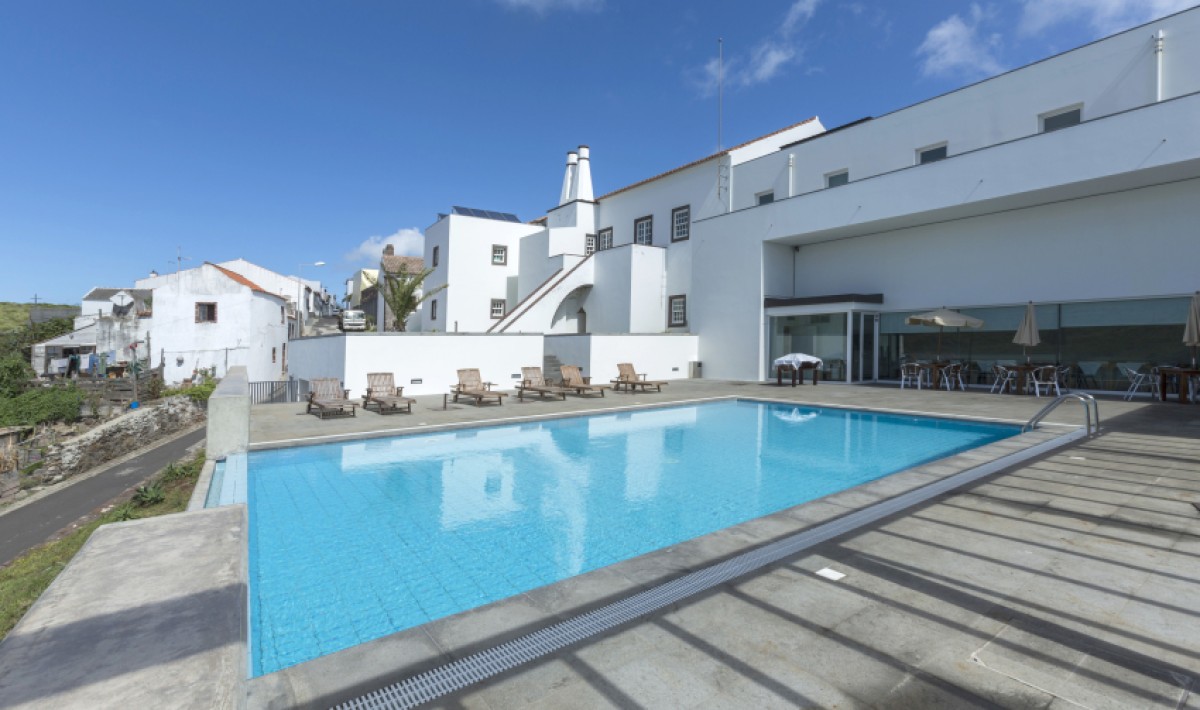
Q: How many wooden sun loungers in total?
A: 6